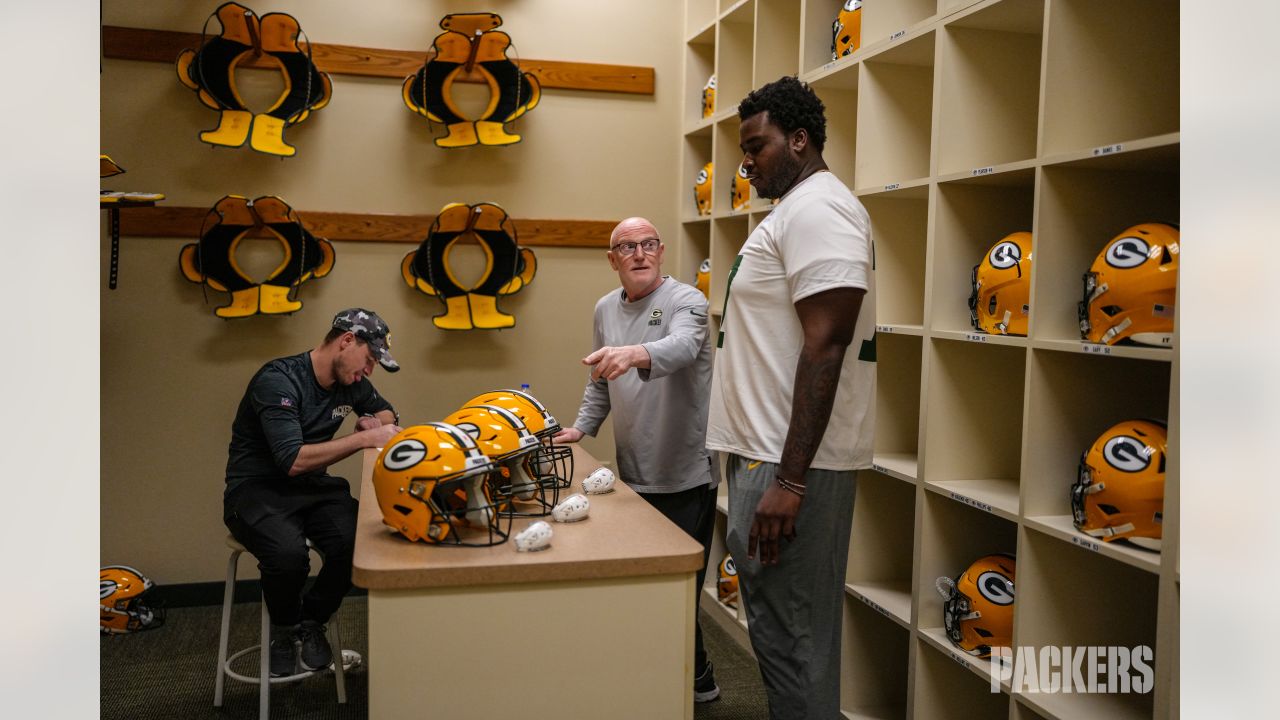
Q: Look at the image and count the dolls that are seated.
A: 0